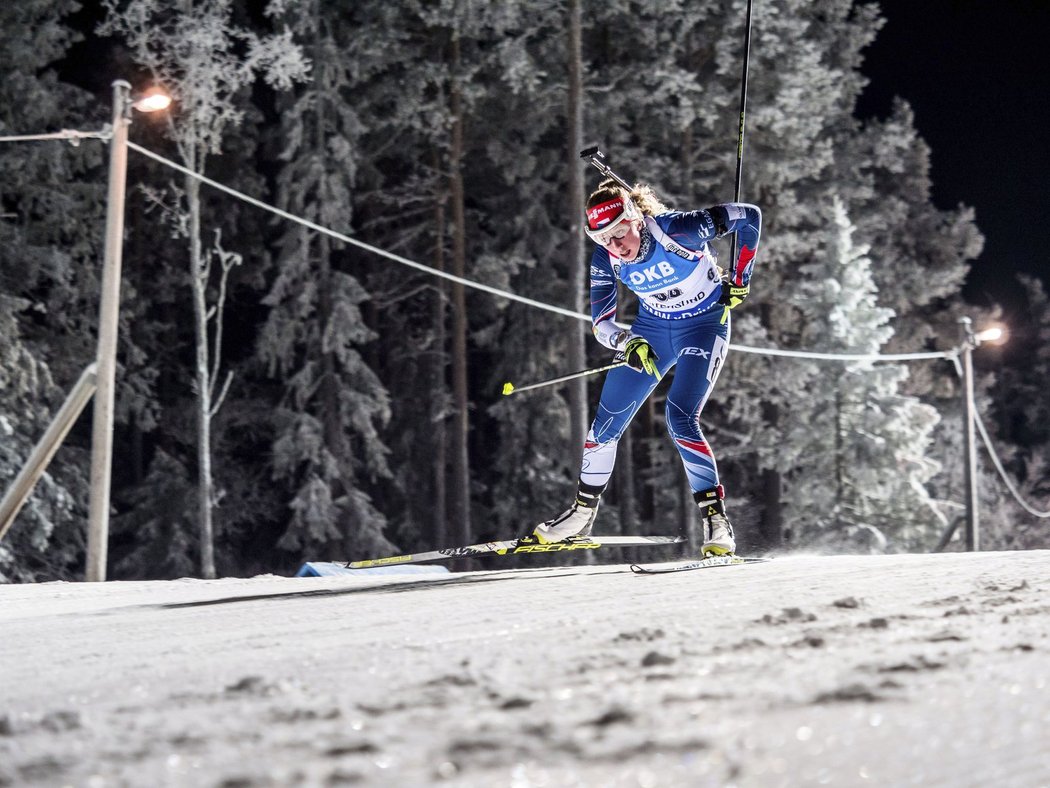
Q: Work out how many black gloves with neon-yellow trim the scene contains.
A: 2